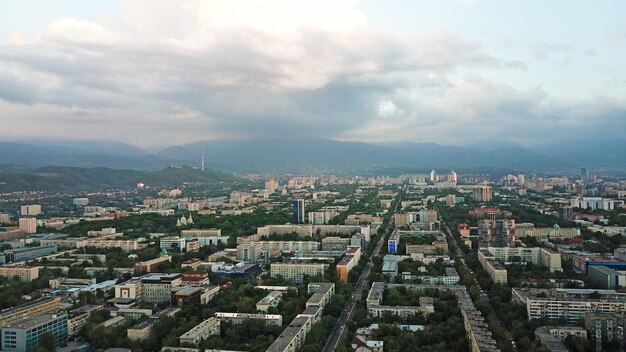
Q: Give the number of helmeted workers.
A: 0